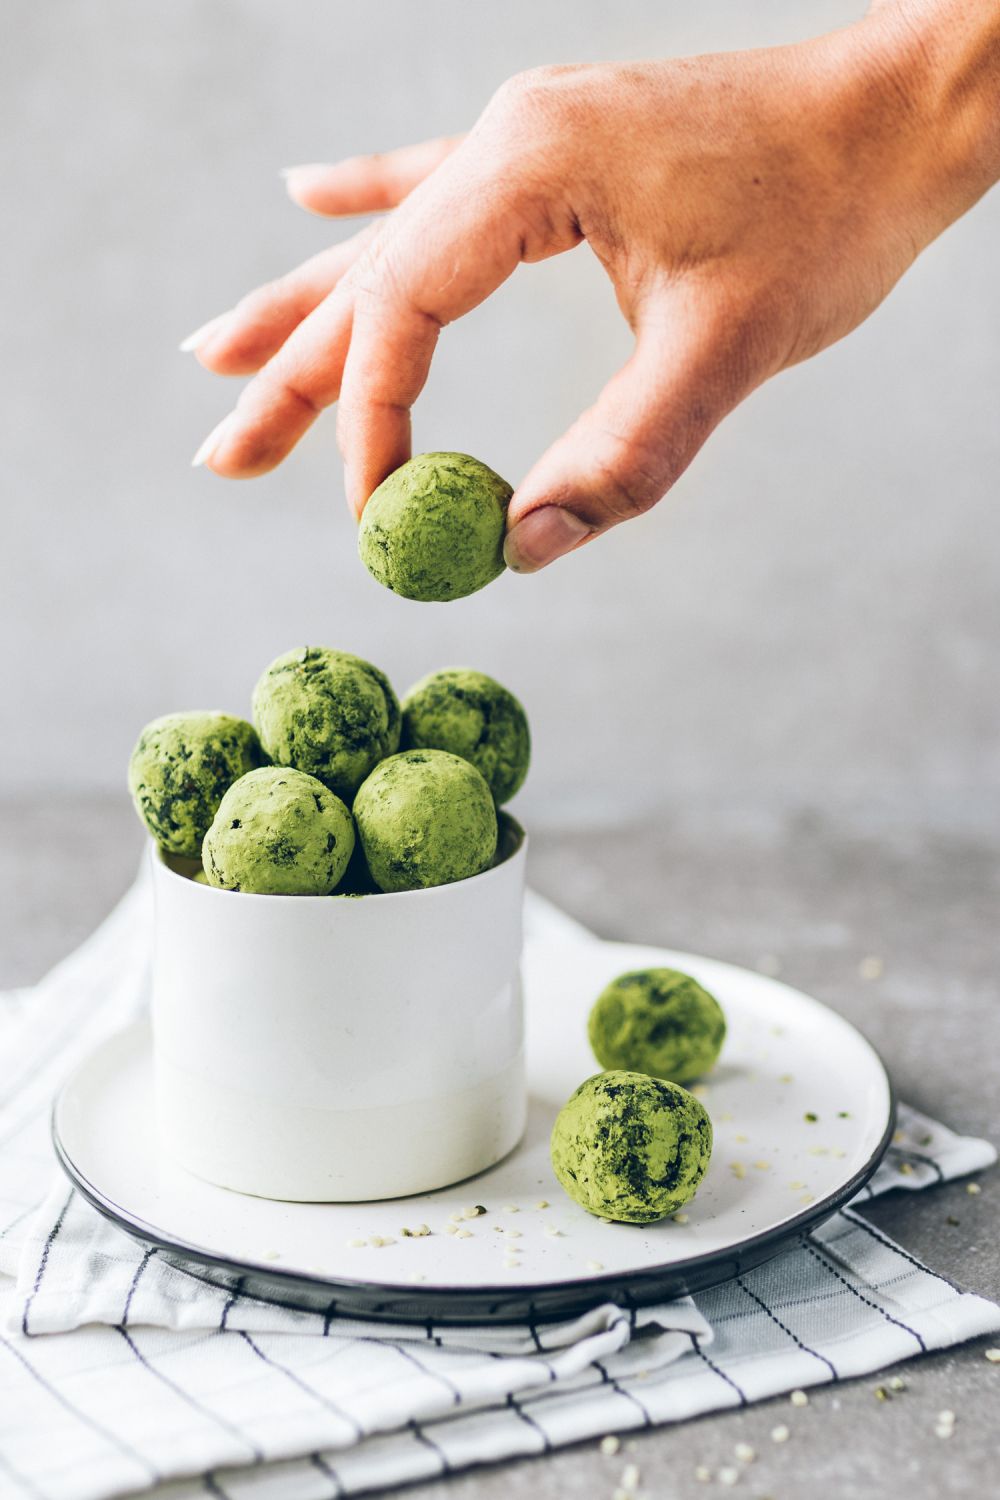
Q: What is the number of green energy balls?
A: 8